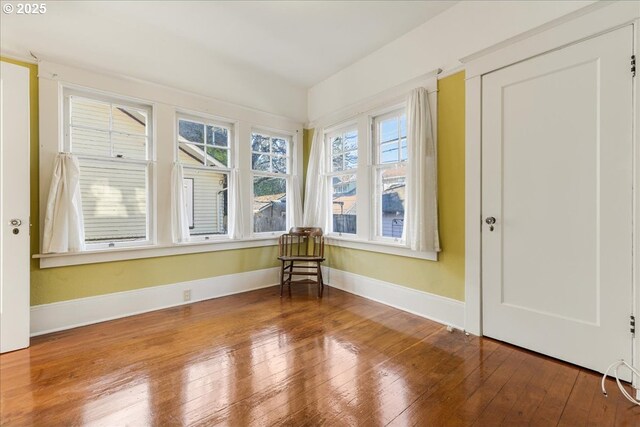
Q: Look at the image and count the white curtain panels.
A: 6